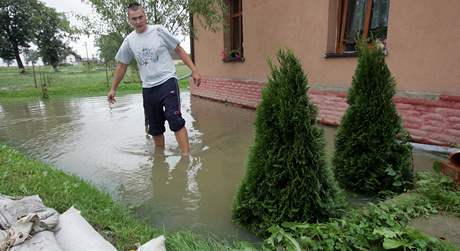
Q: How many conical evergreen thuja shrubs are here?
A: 2